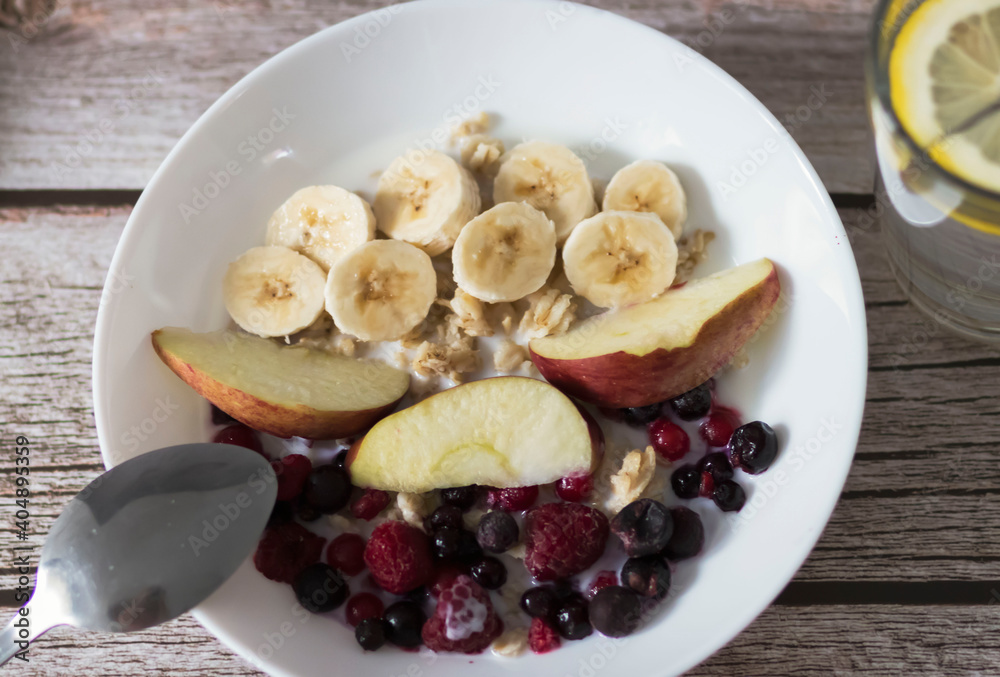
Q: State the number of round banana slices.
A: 8